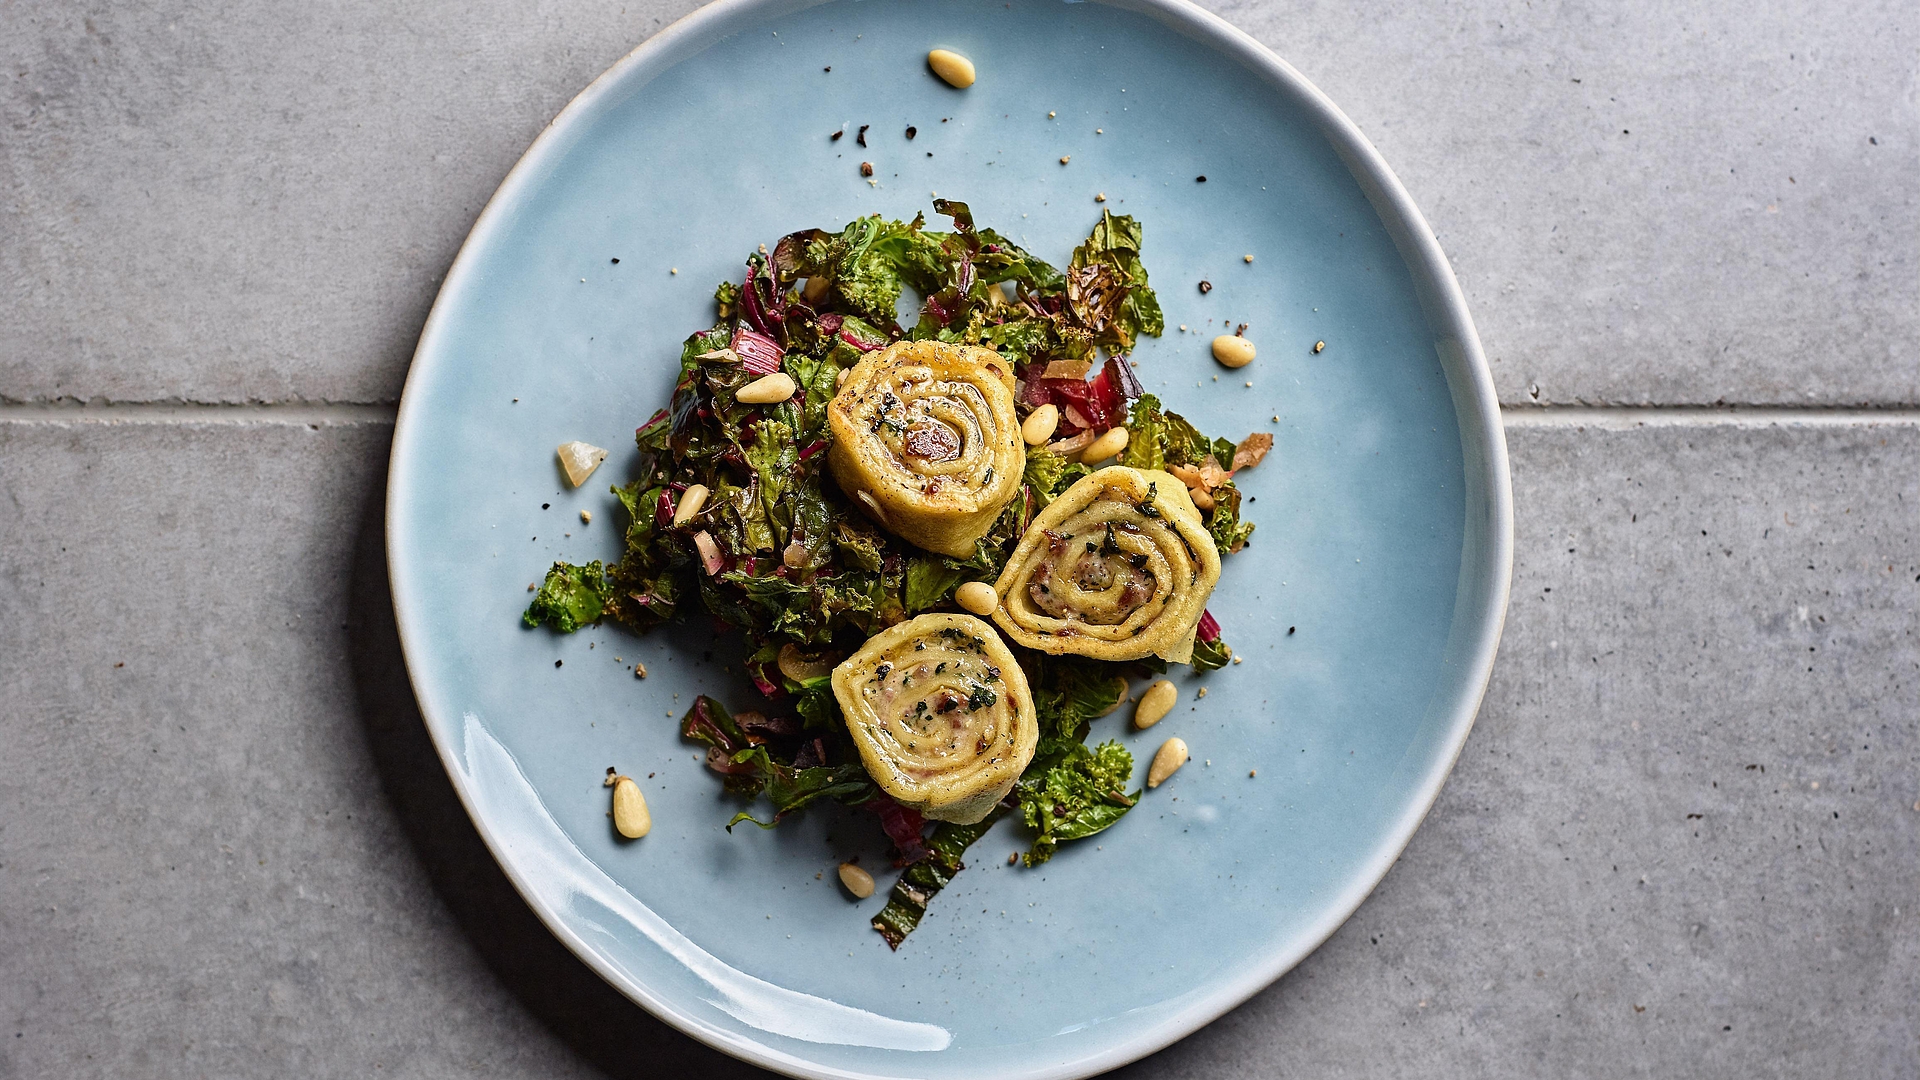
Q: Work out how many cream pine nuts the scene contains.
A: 11